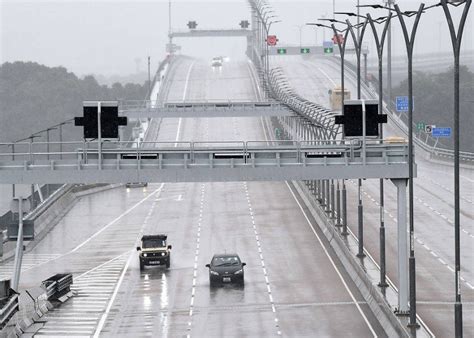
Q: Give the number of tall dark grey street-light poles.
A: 5